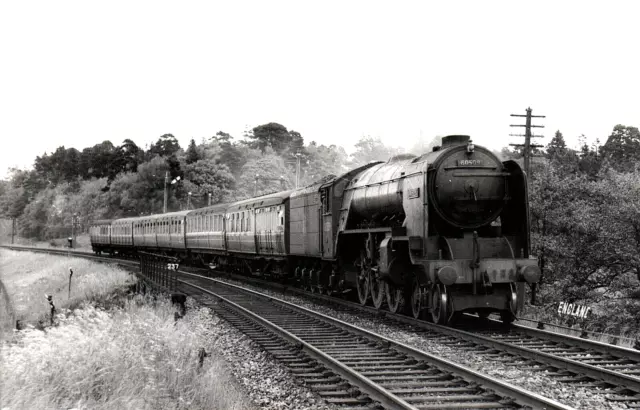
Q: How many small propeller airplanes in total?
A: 0